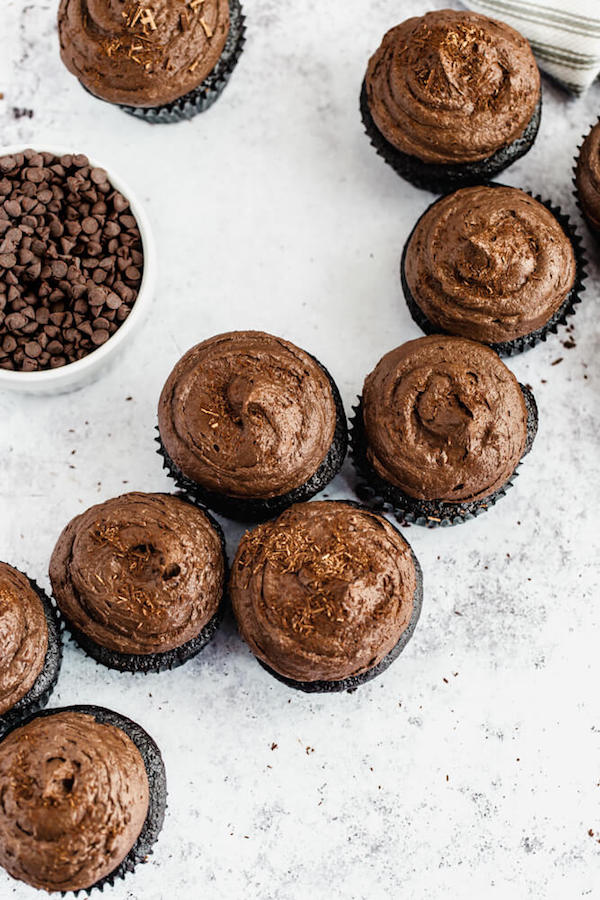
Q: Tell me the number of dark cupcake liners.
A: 10